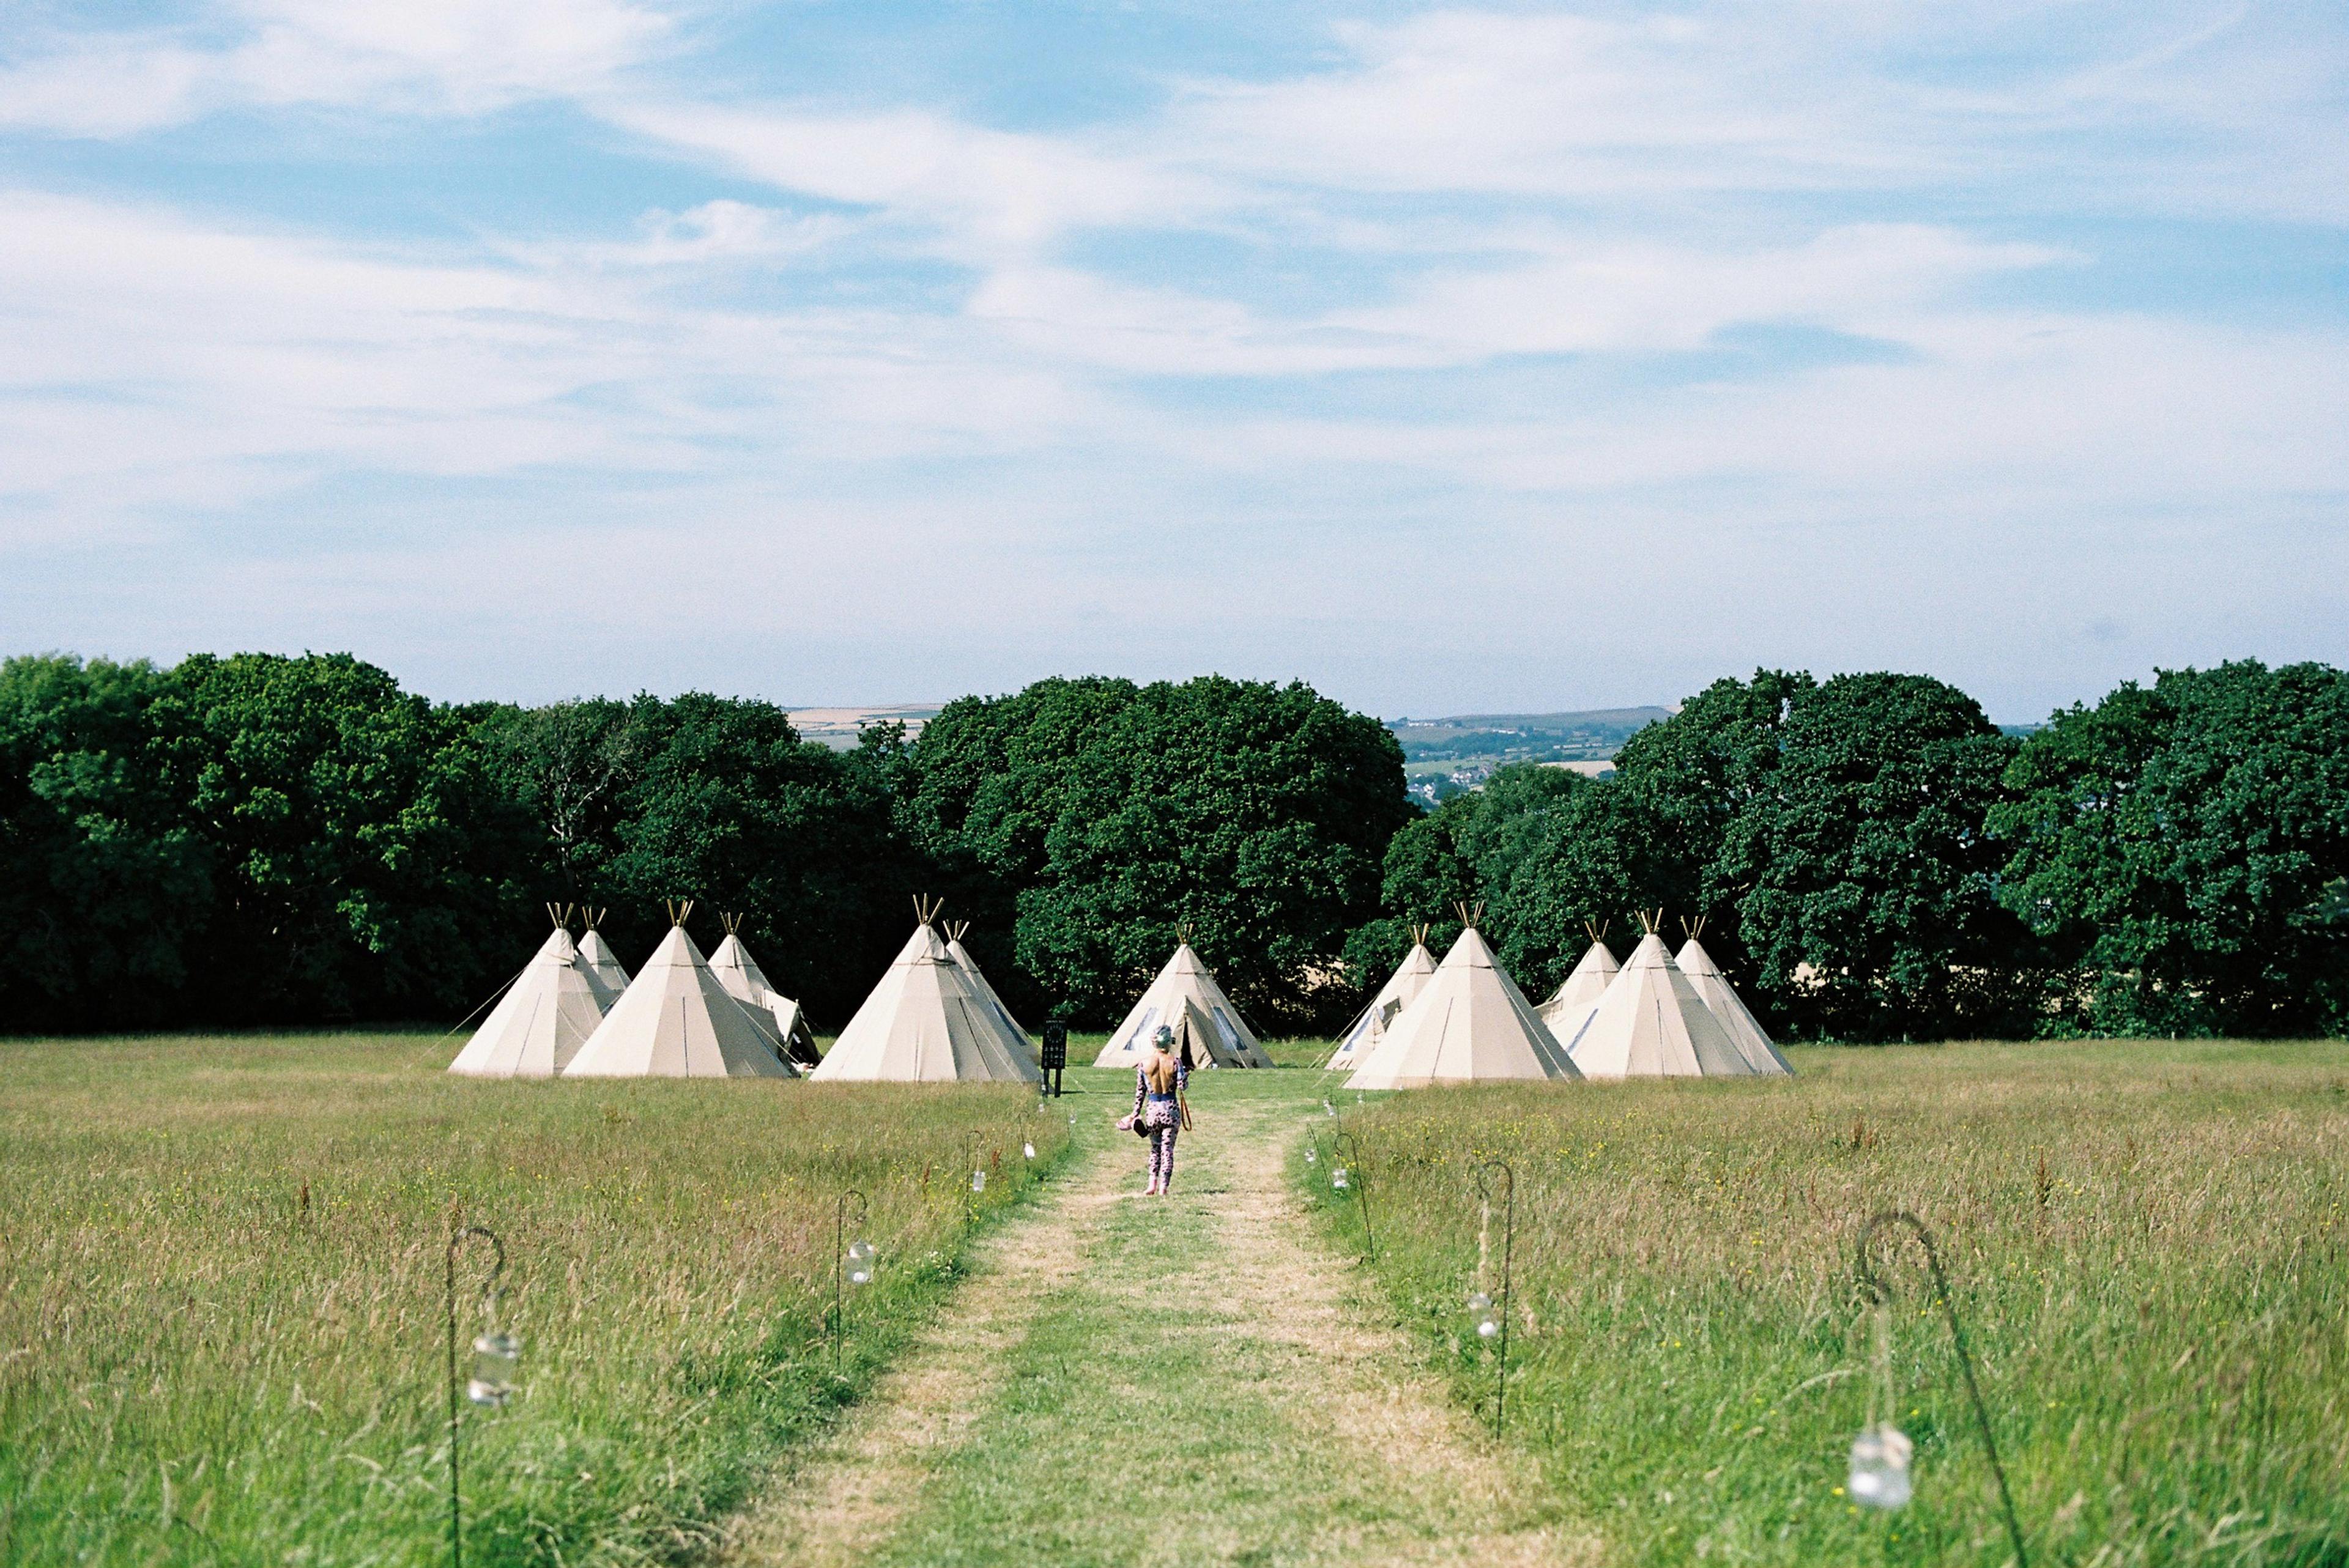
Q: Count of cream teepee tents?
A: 12